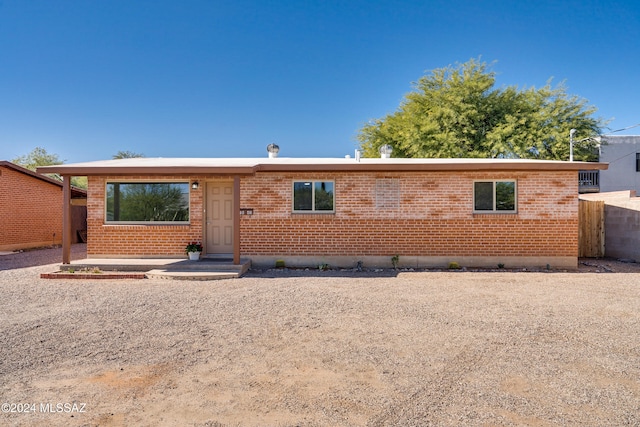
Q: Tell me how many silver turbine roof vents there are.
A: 2